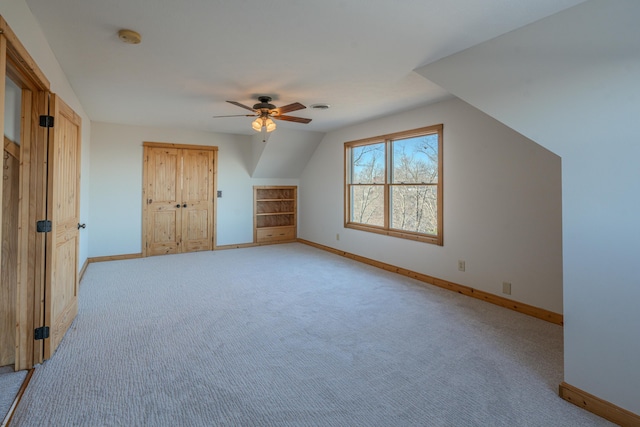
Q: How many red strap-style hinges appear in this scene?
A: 0